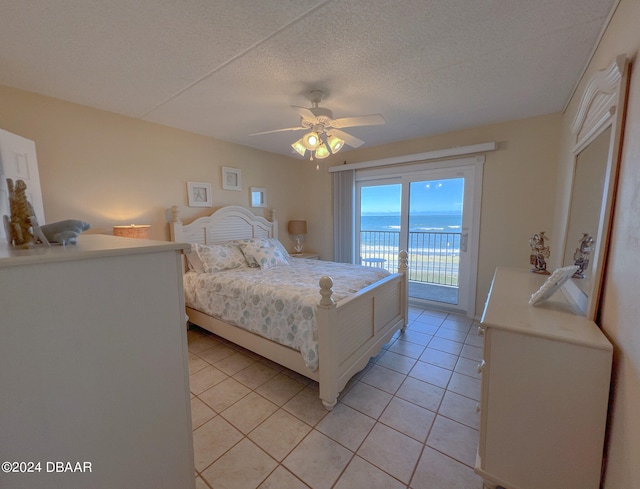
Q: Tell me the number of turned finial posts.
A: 4